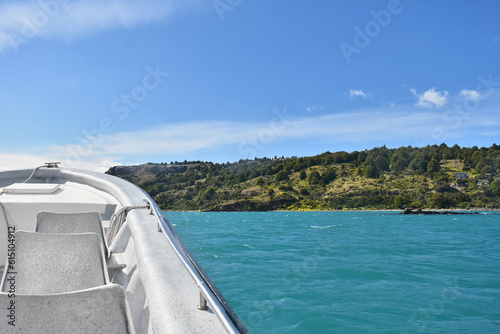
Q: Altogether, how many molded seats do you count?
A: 3